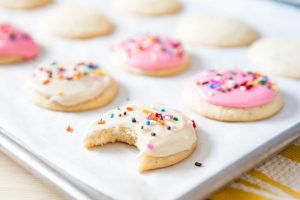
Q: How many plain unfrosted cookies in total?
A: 5